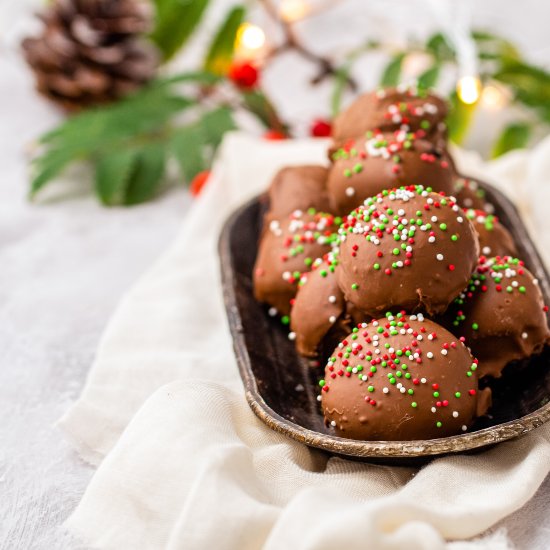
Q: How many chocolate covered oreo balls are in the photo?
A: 10